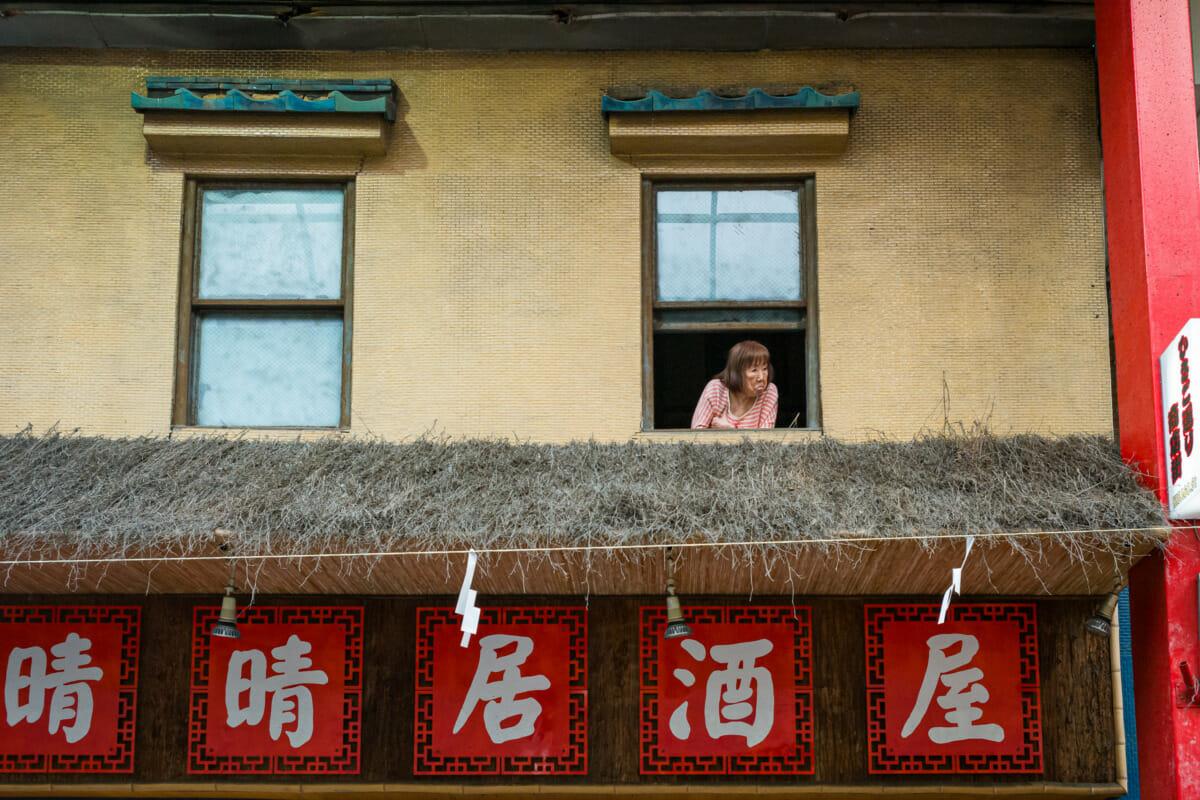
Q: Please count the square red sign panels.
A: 5